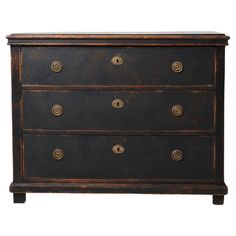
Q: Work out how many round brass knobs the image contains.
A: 6